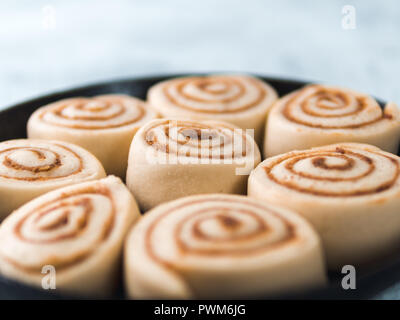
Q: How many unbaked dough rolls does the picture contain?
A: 8